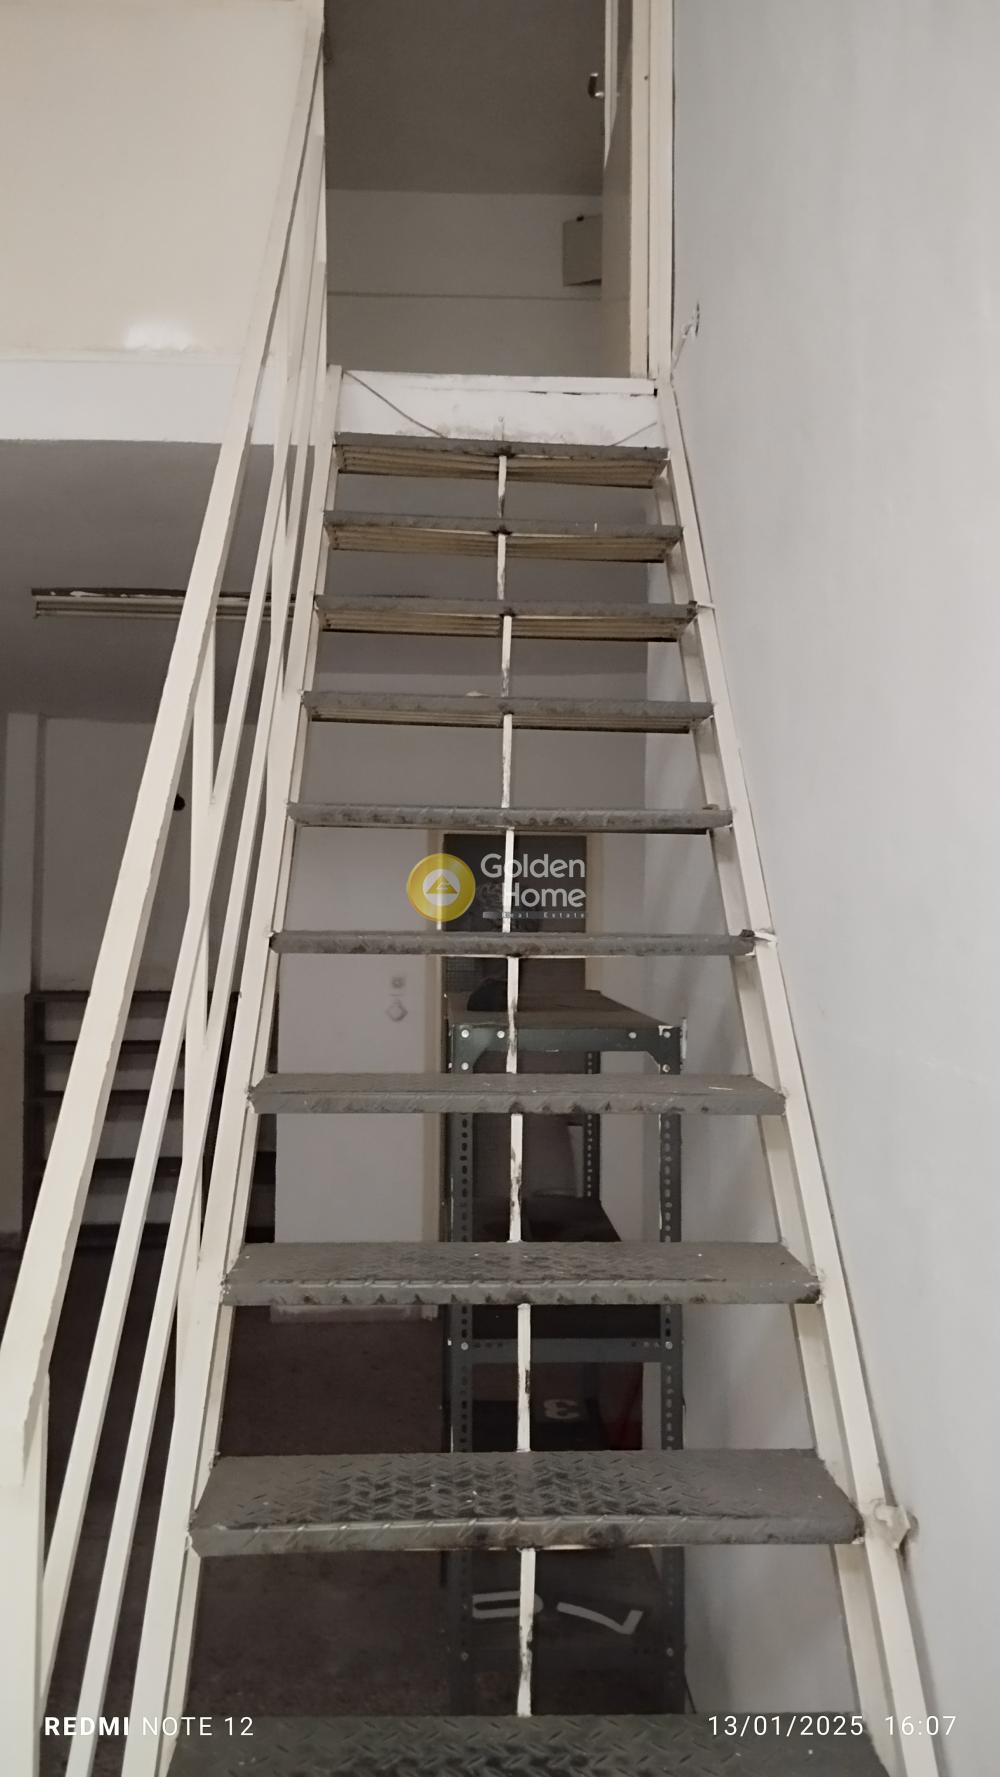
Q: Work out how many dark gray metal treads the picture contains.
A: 10